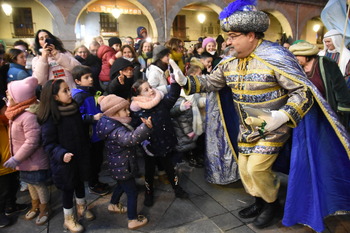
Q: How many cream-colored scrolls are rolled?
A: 1